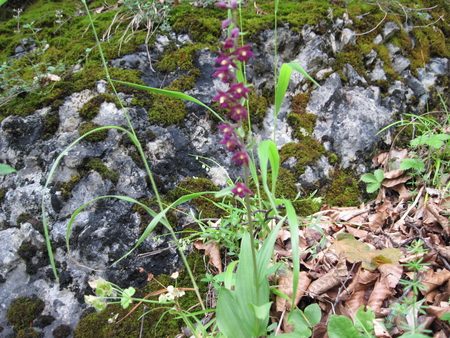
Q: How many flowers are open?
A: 10